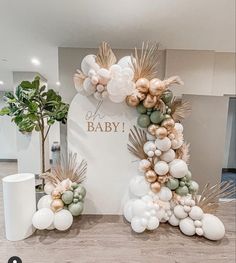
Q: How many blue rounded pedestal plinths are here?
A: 0